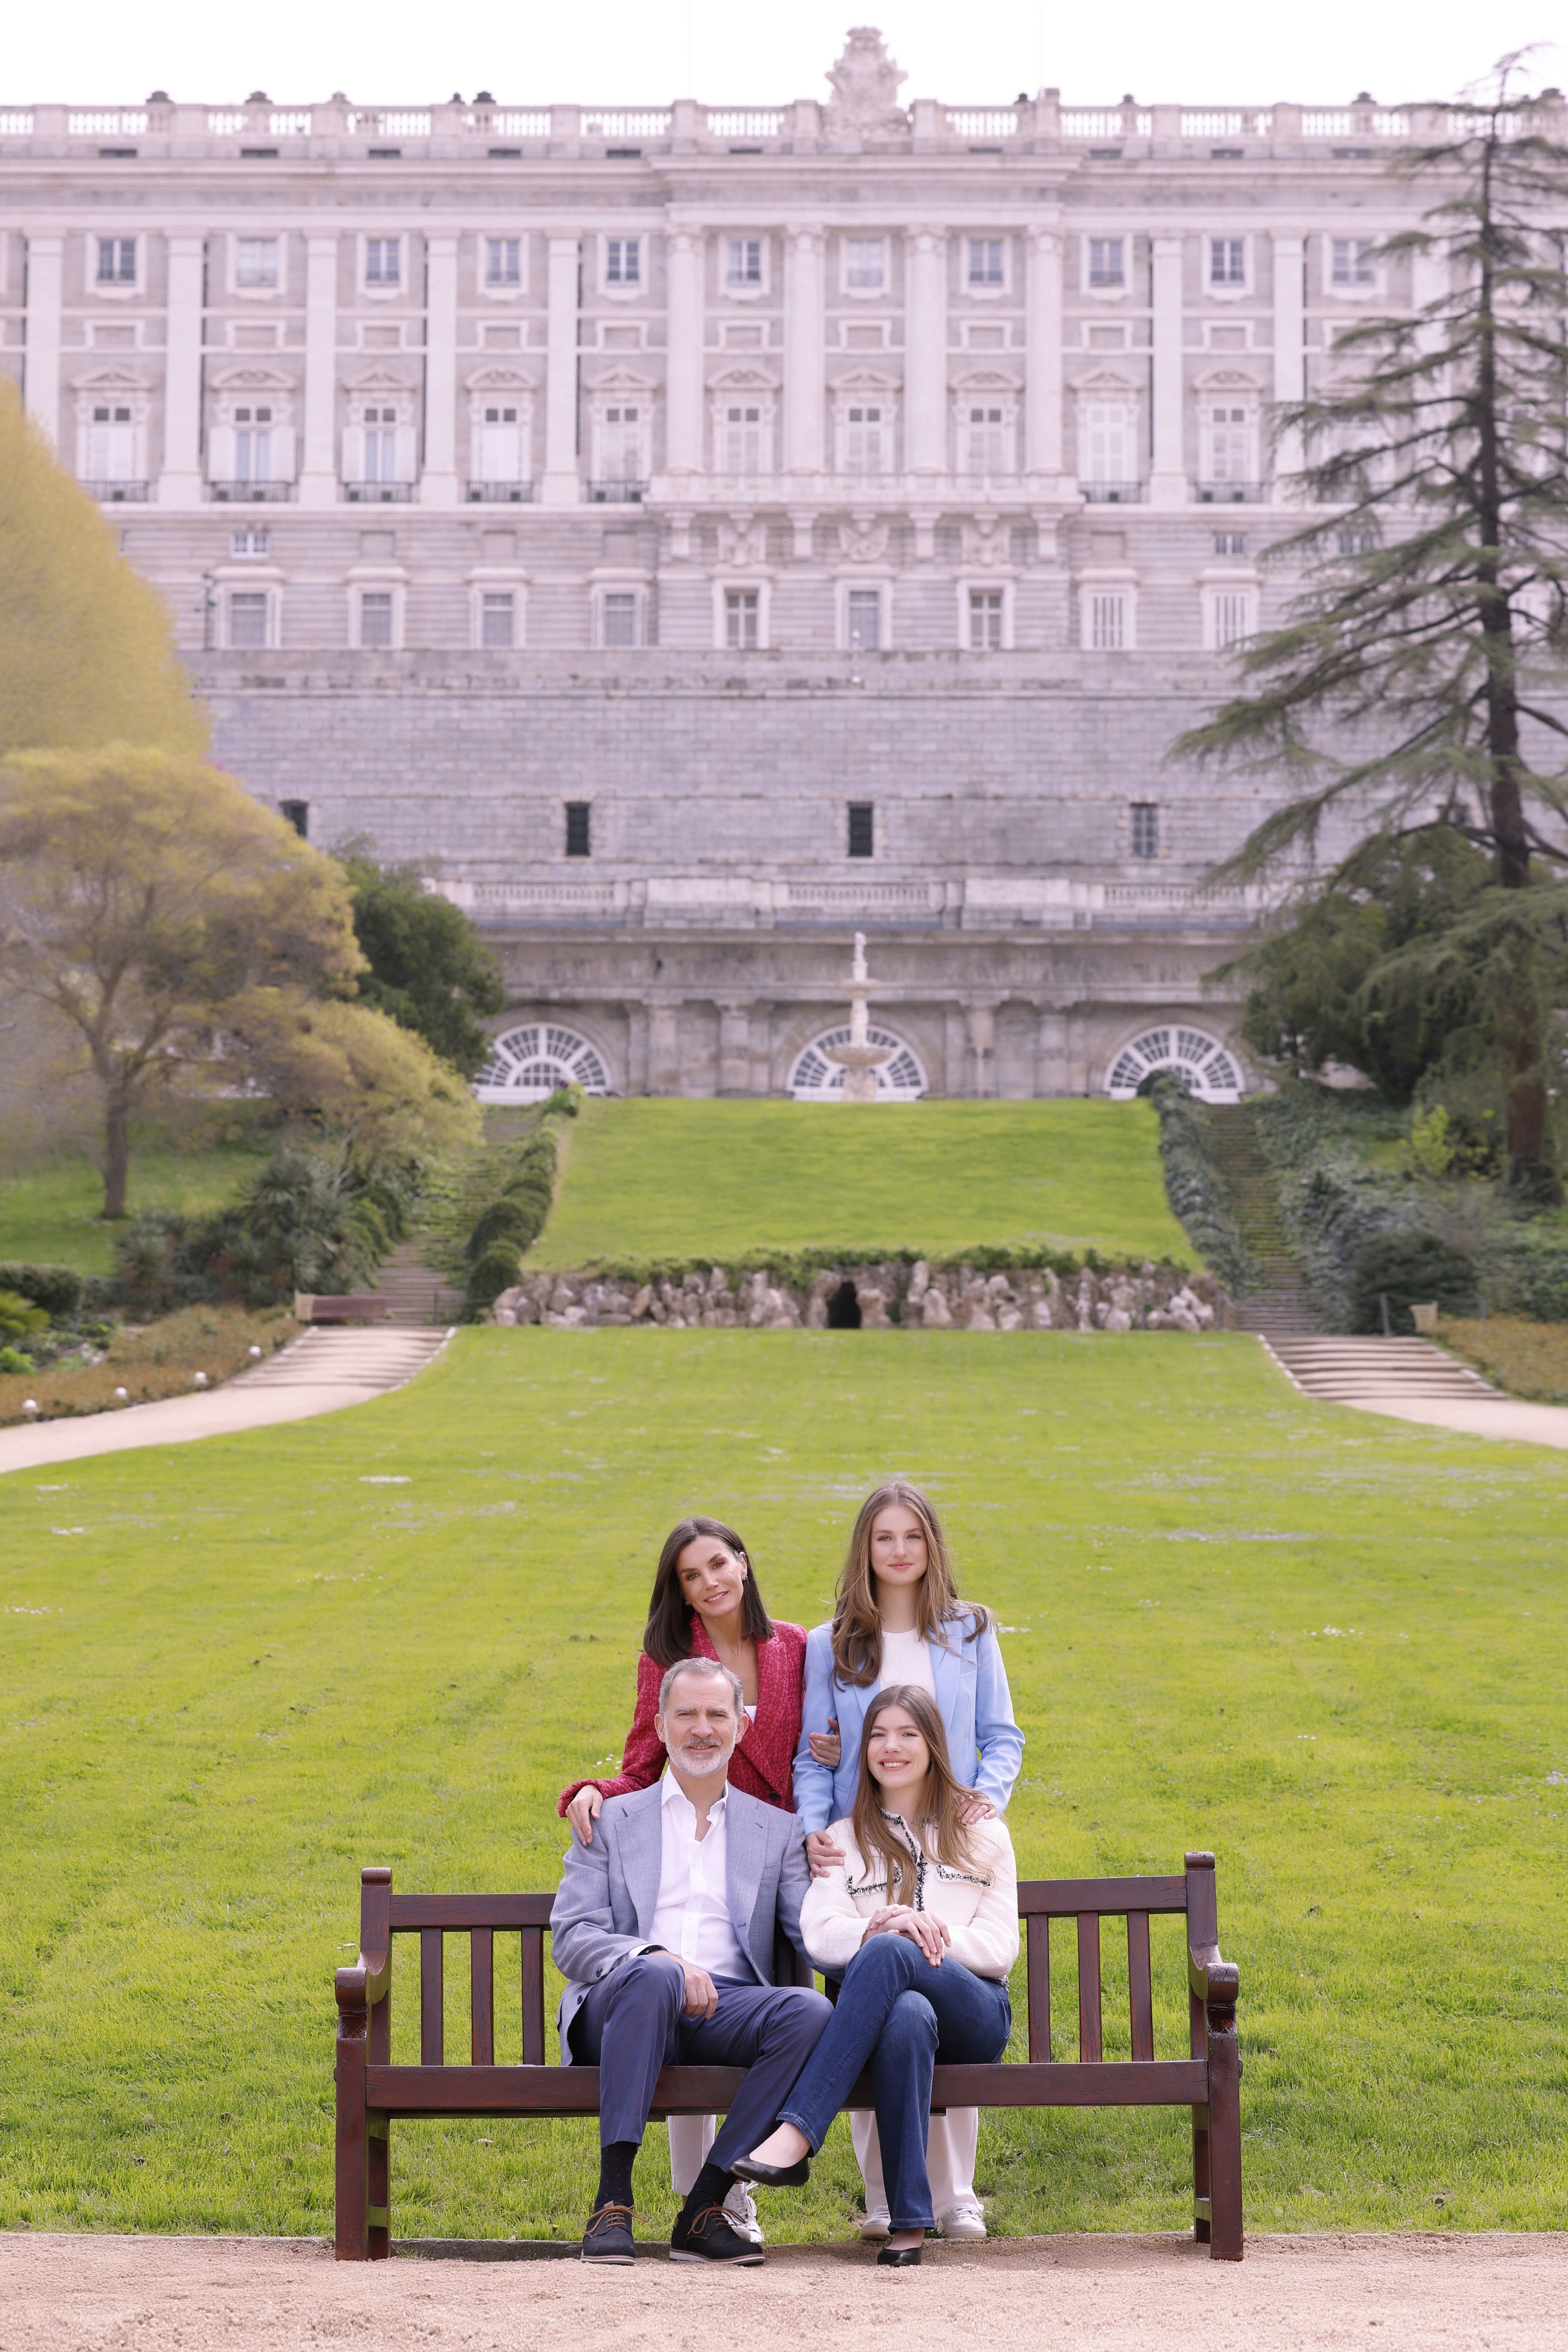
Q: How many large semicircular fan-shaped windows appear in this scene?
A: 3